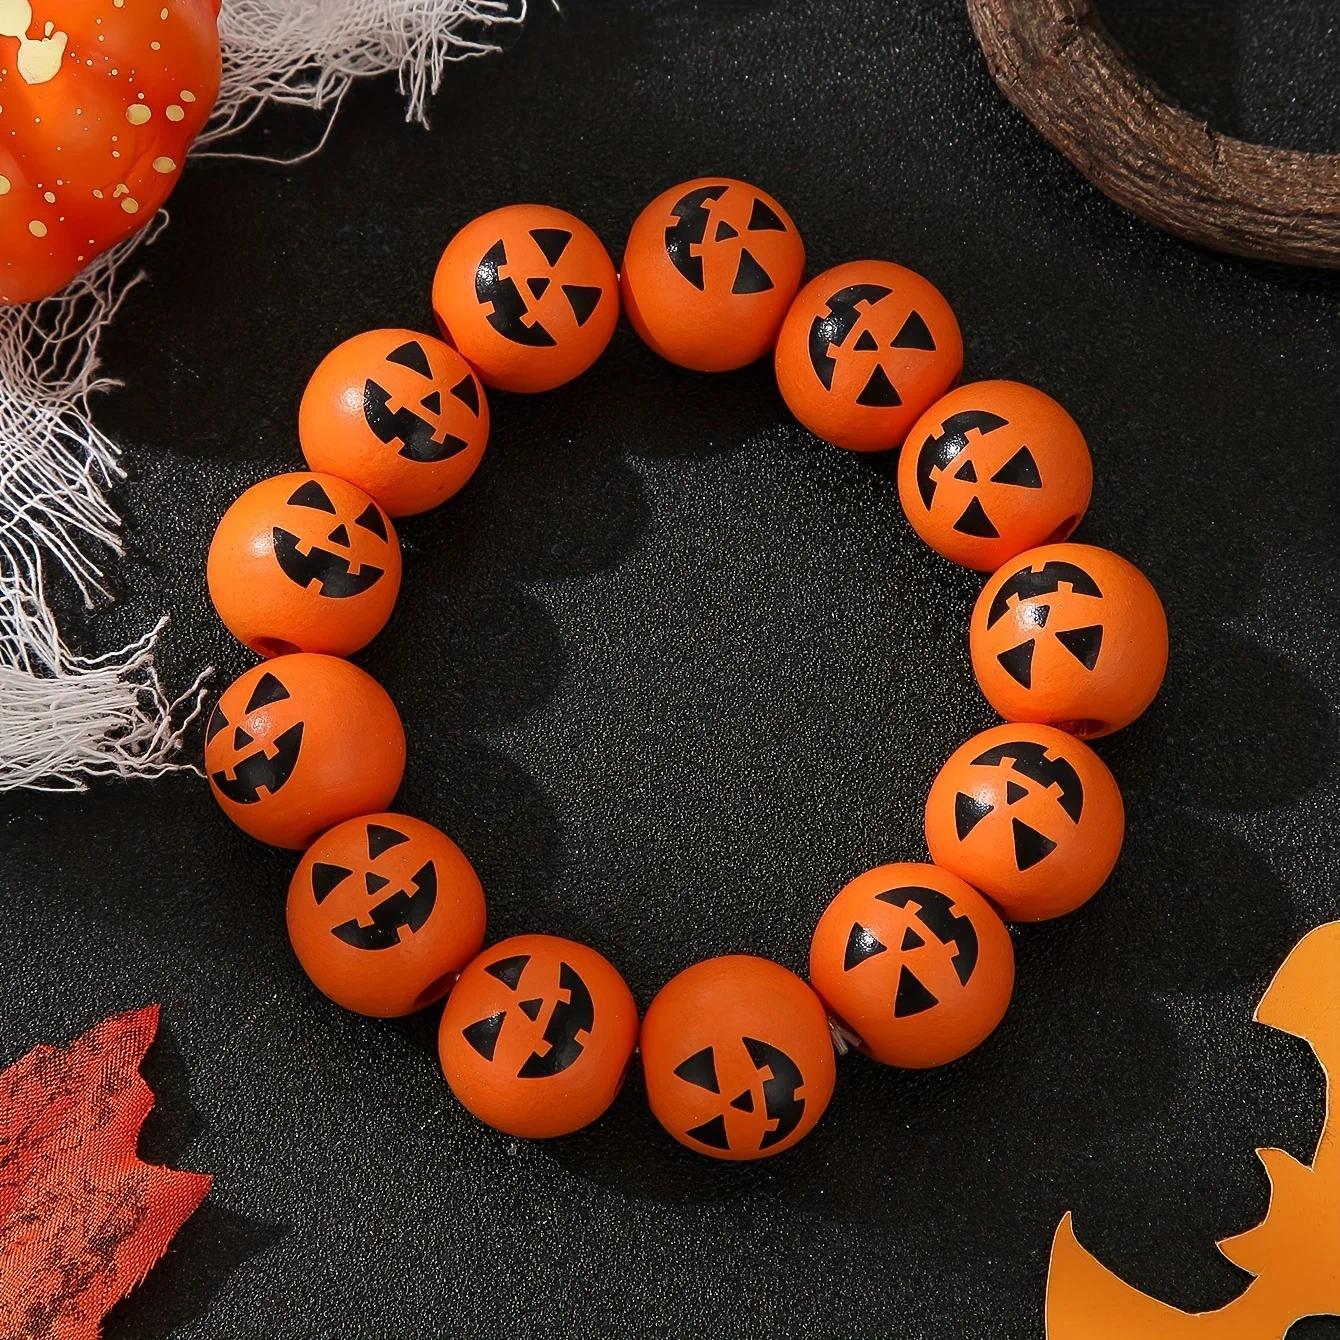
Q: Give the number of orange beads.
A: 13